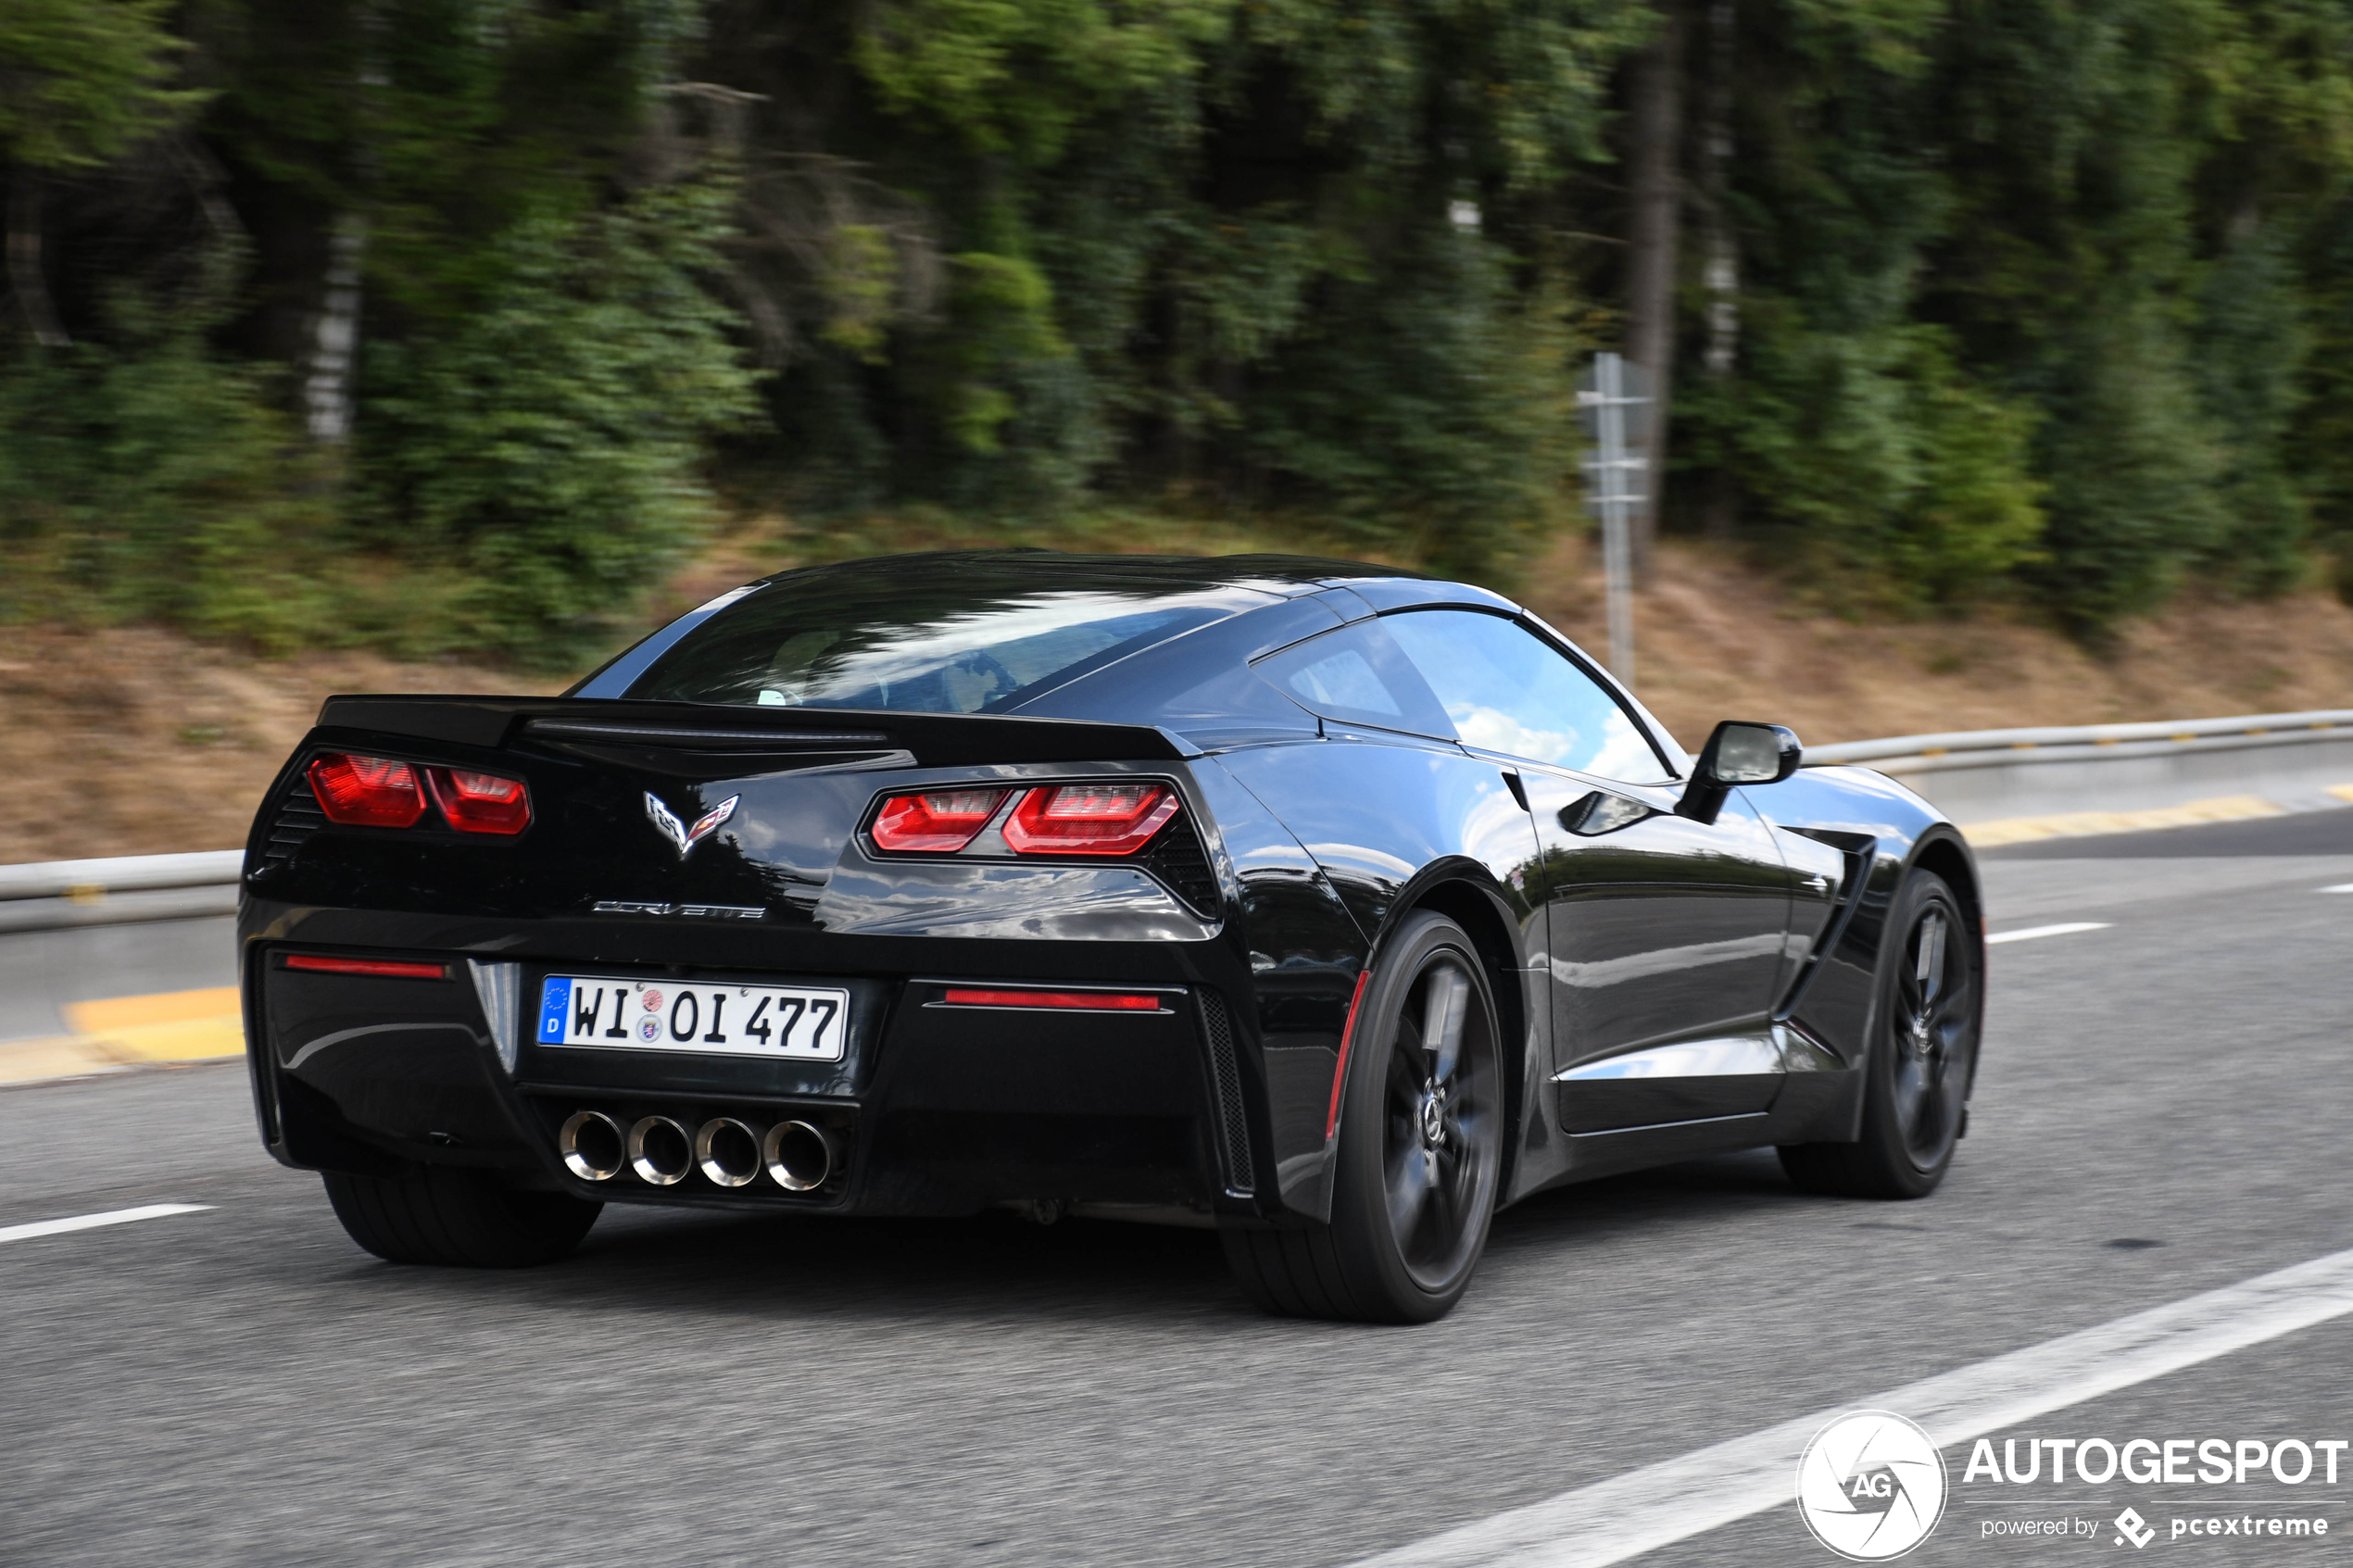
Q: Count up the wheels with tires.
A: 3